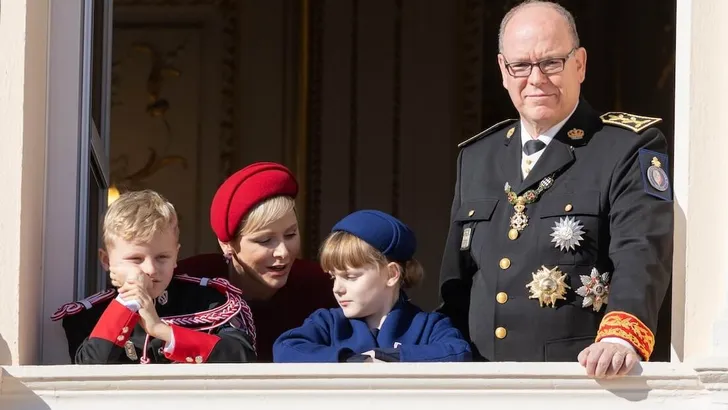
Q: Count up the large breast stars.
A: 3